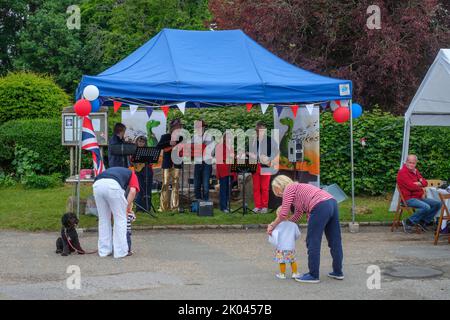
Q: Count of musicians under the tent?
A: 6